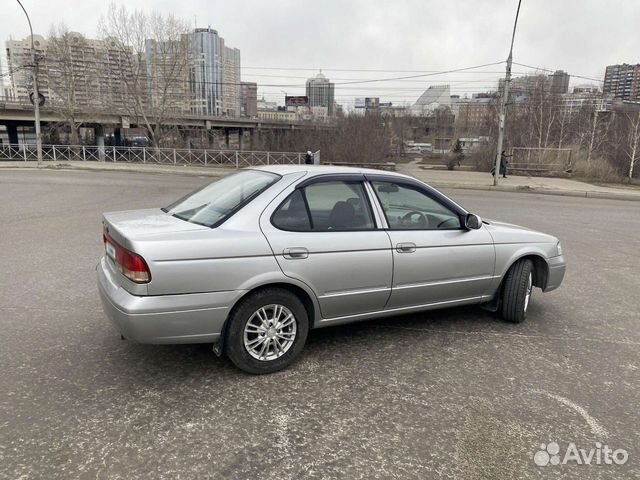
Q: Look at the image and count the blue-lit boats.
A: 0